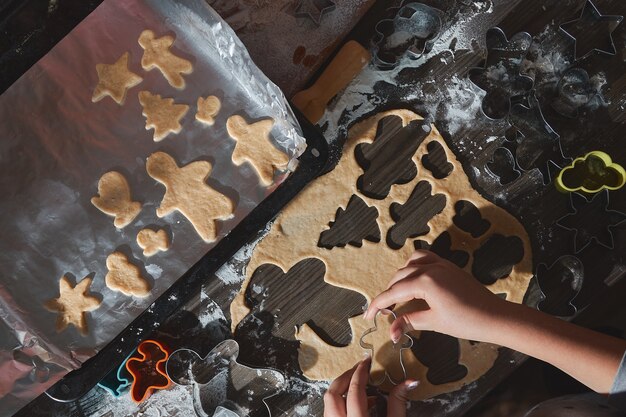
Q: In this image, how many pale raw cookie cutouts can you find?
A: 10